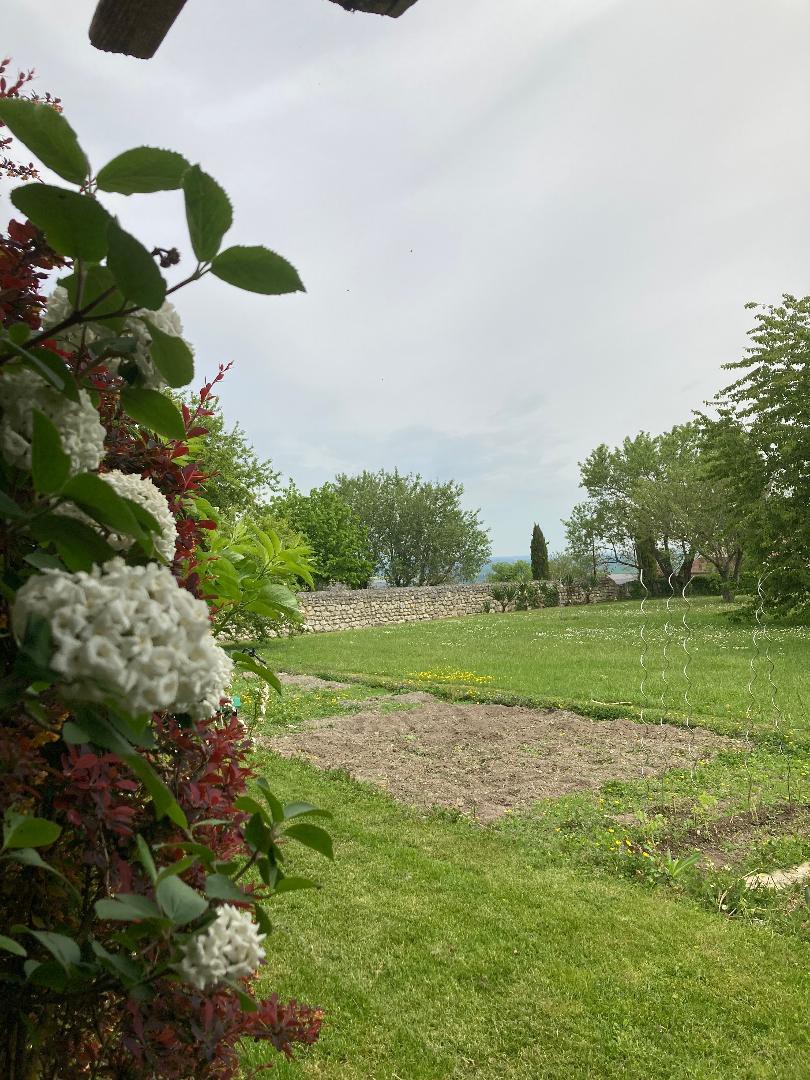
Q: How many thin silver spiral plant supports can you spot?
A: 5